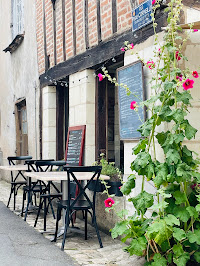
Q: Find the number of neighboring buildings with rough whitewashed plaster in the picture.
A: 1